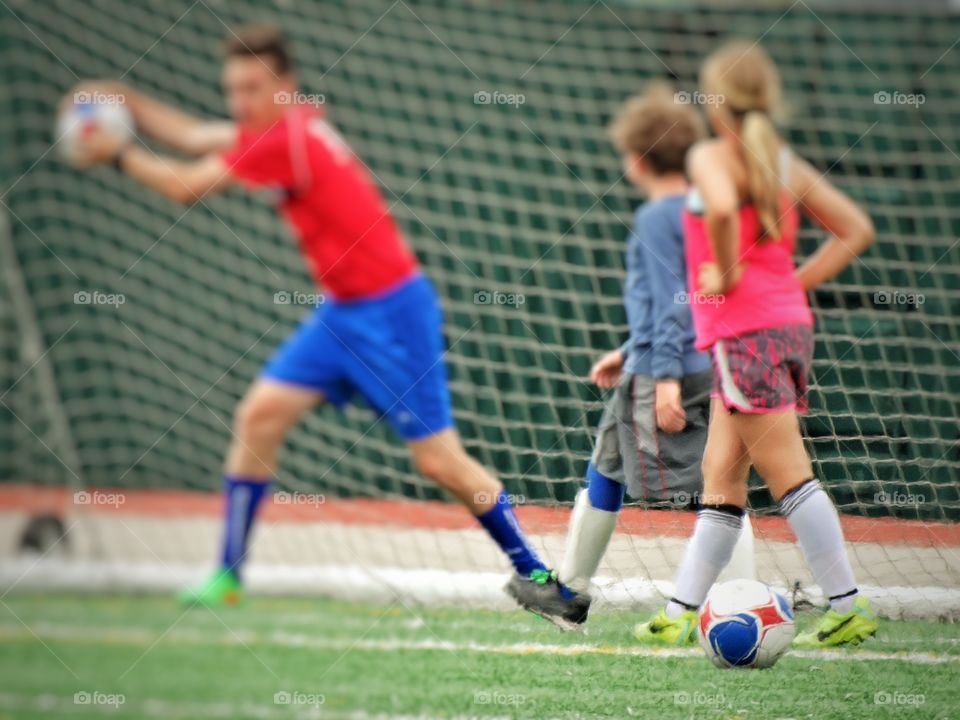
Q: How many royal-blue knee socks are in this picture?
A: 2